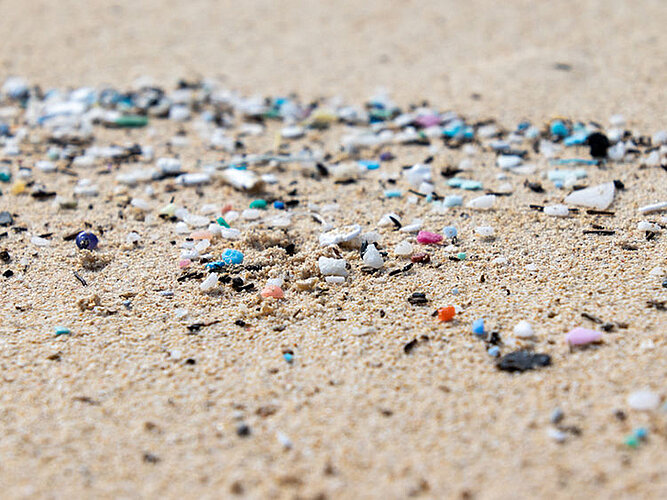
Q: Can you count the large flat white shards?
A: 1